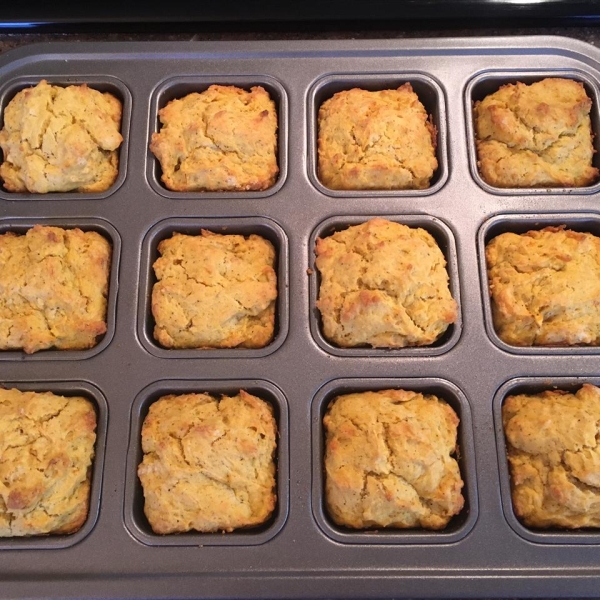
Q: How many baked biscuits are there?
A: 12